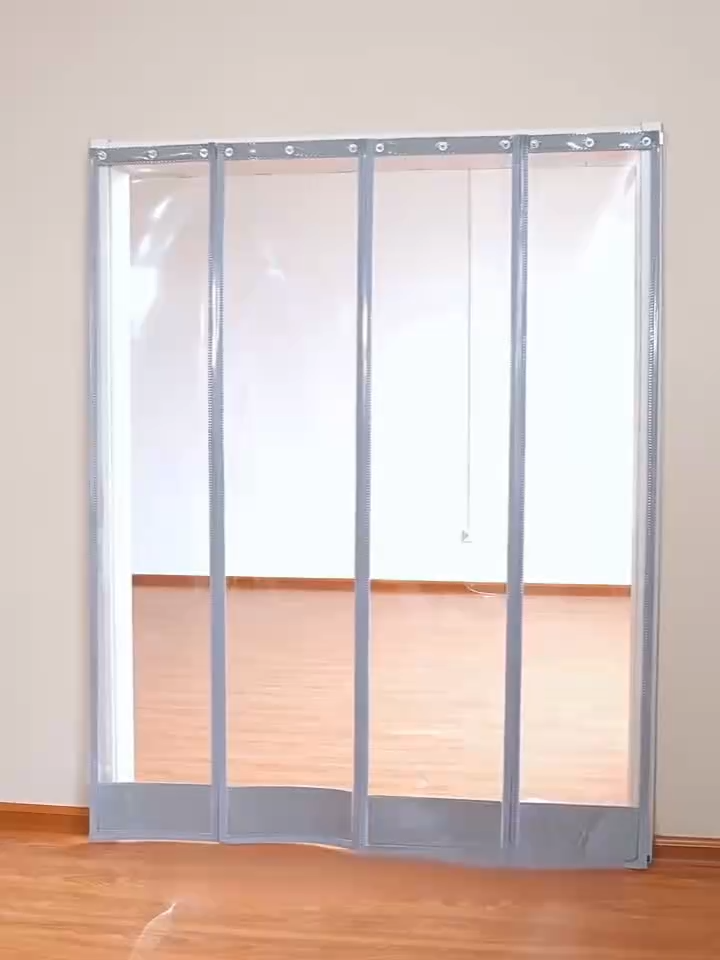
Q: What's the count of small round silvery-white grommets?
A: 12